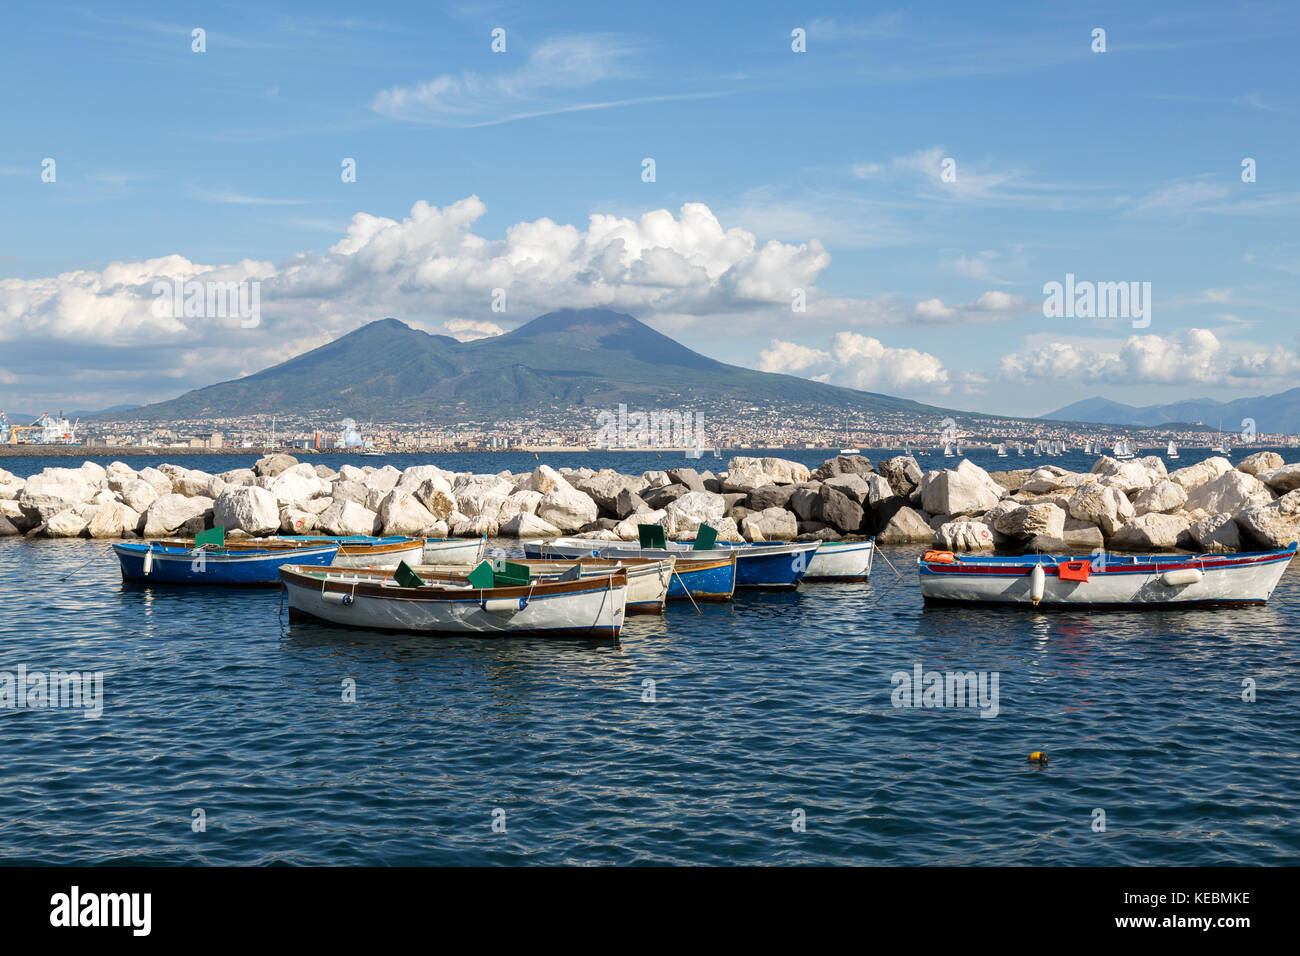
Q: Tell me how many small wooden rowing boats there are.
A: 9